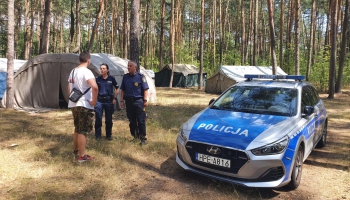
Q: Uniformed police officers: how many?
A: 2